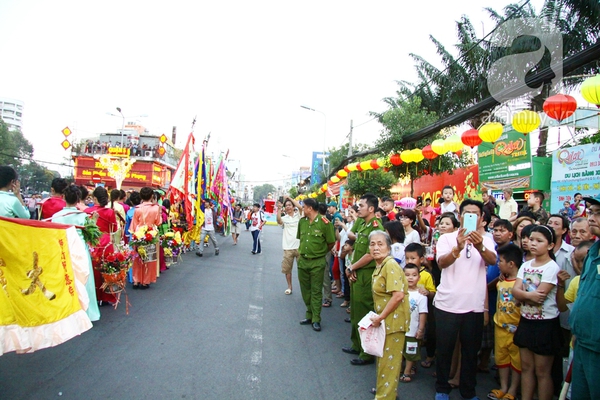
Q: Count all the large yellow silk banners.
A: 1